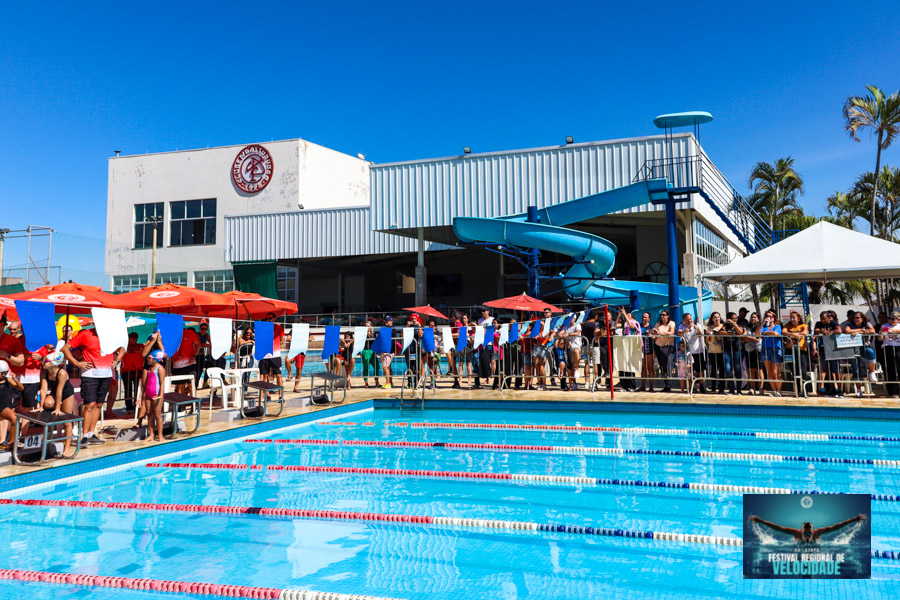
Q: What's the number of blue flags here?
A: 13